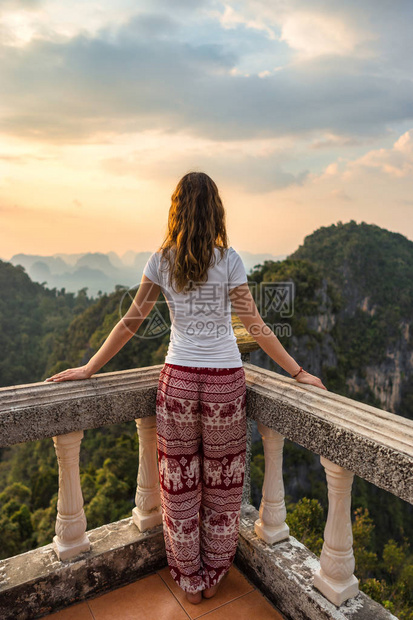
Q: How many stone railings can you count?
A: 2